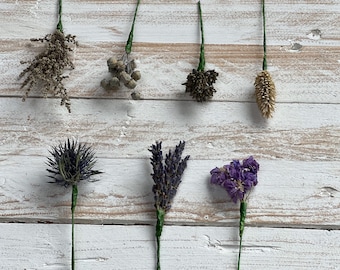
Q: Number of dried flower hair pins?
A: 7